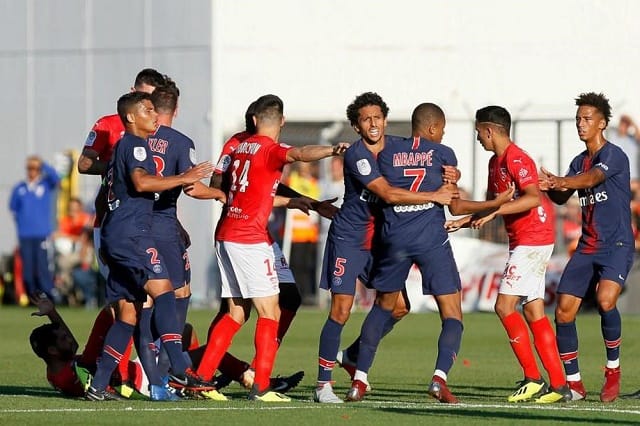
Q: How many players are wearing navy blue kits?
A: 5